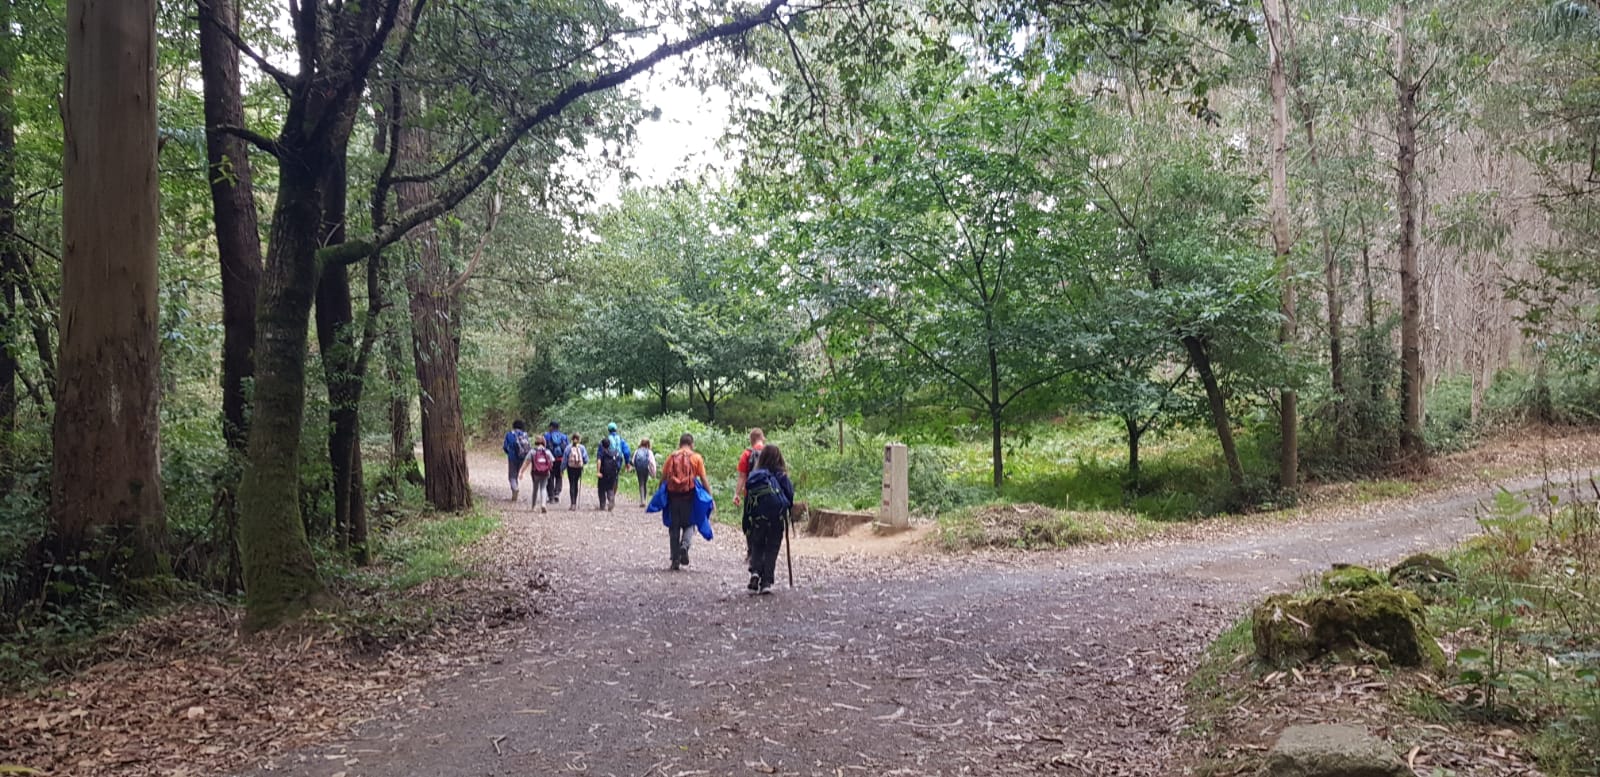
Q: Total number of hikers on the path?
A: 10